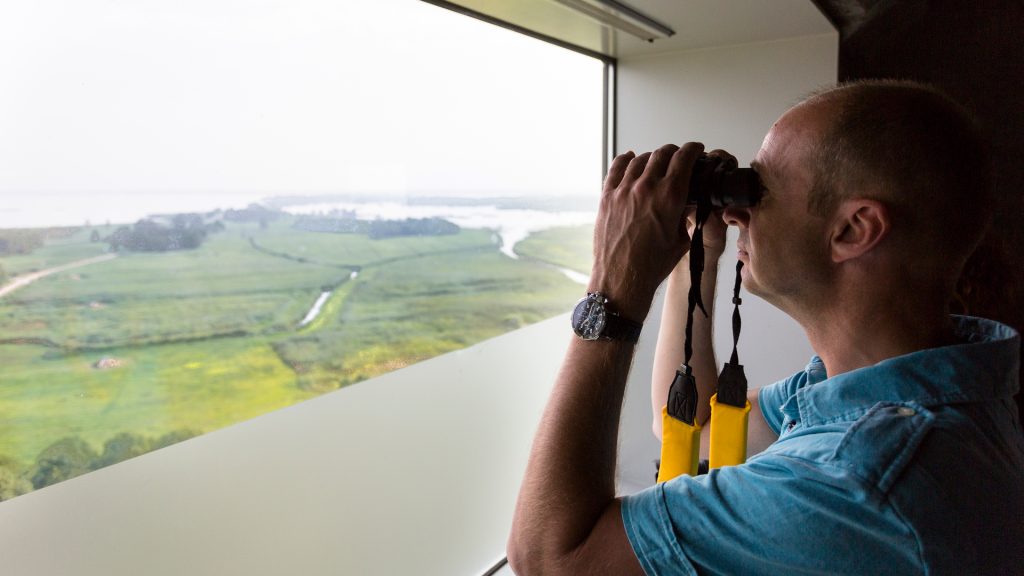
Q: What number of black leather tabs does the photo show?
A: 2